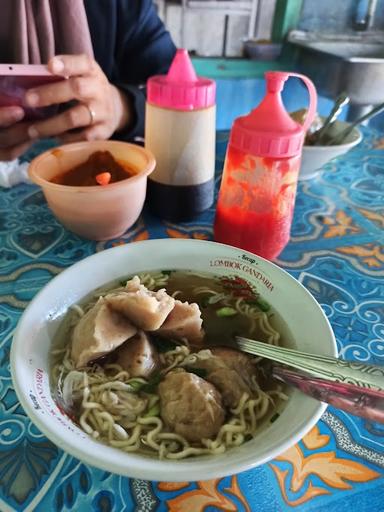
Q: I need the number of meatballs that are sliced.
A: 1